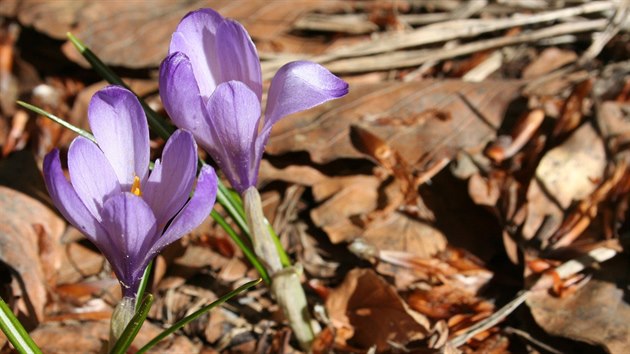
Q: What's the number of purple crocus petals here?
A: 12